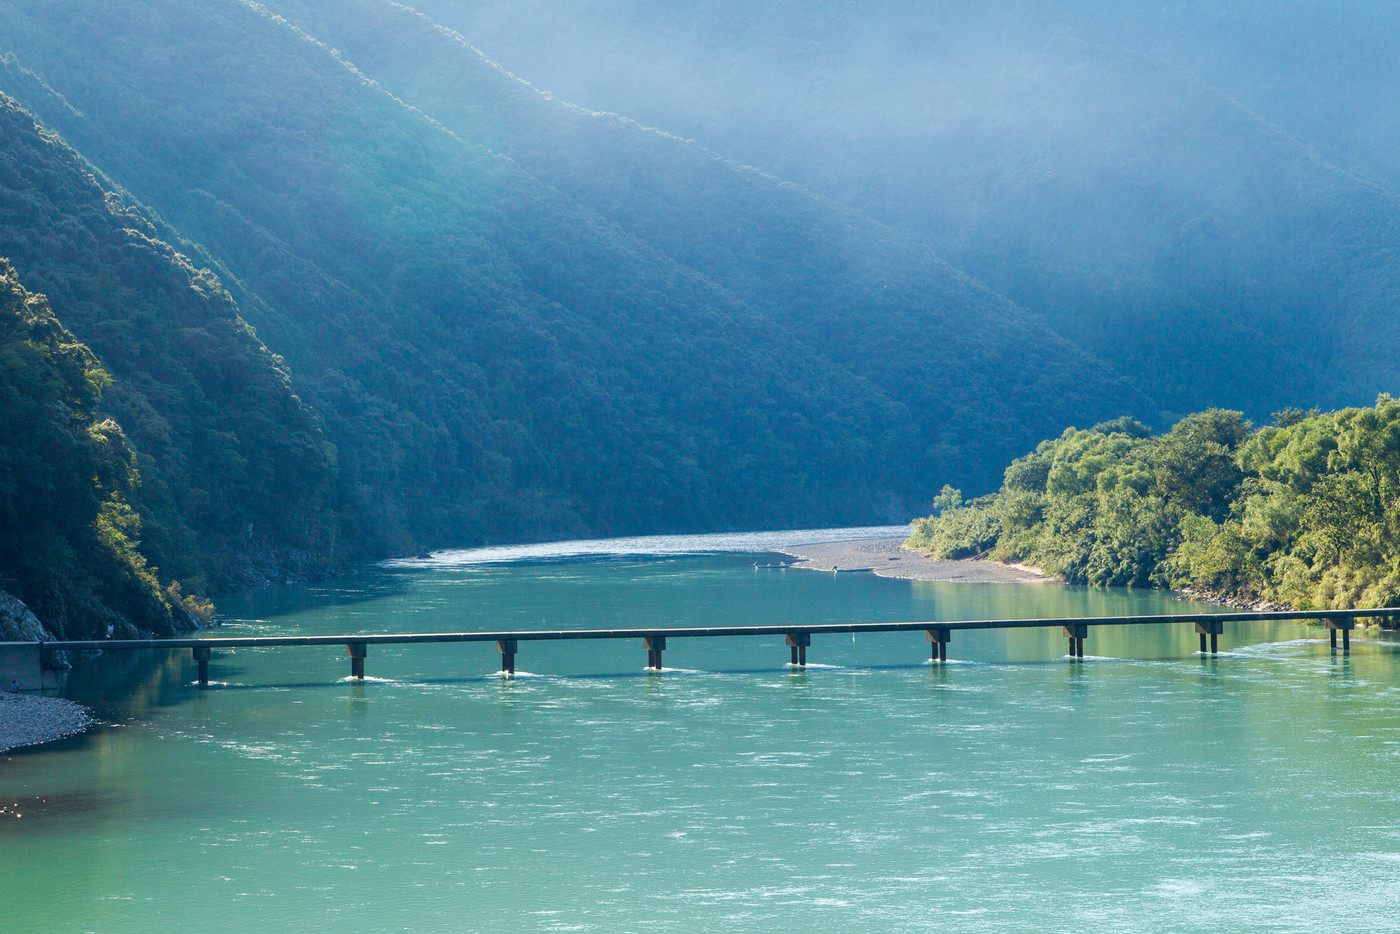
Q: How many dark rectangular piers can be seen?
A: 9